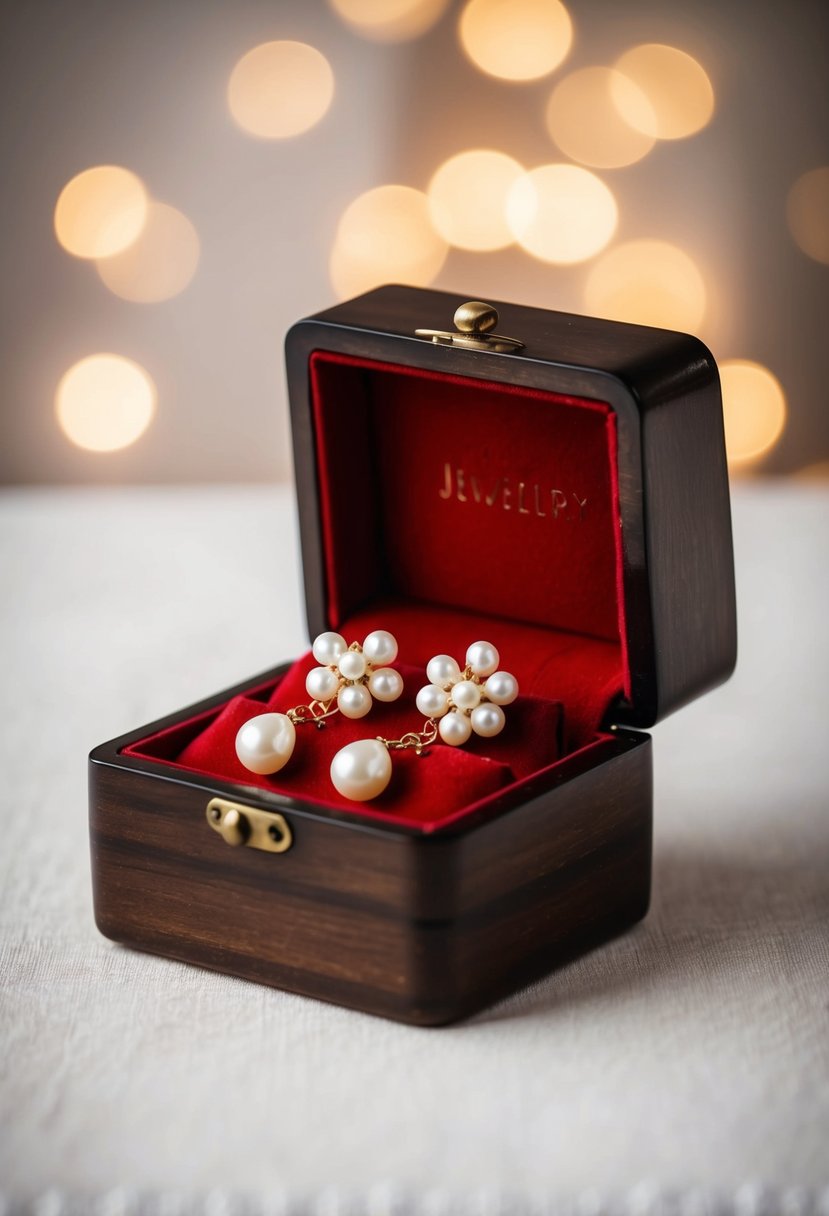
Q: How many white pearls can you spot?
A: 15